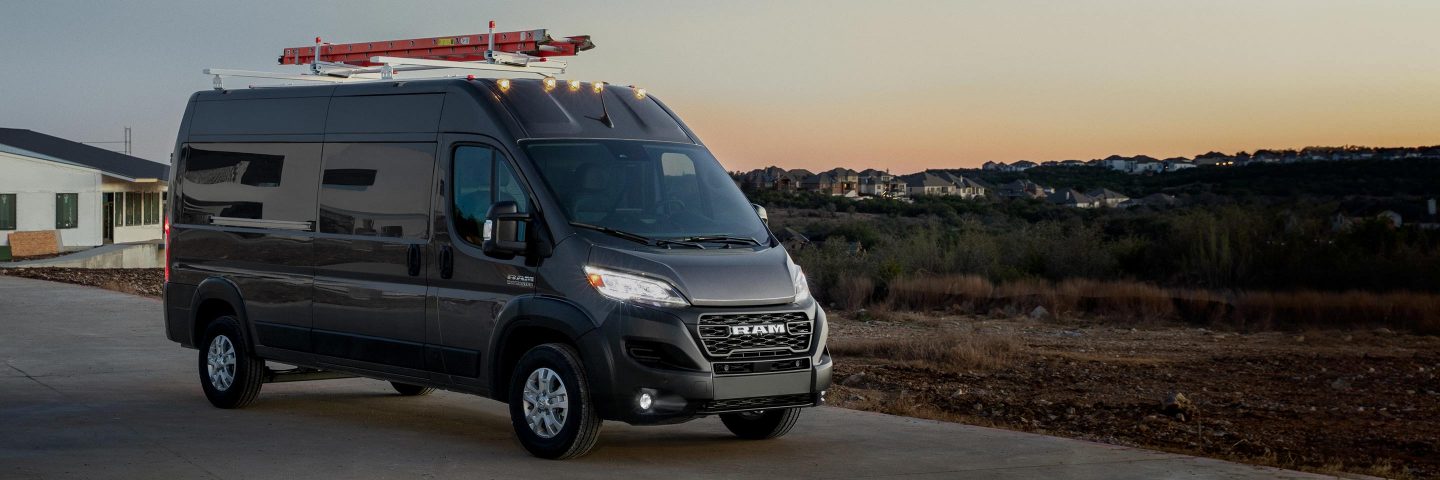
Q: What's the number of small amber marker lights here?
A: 5